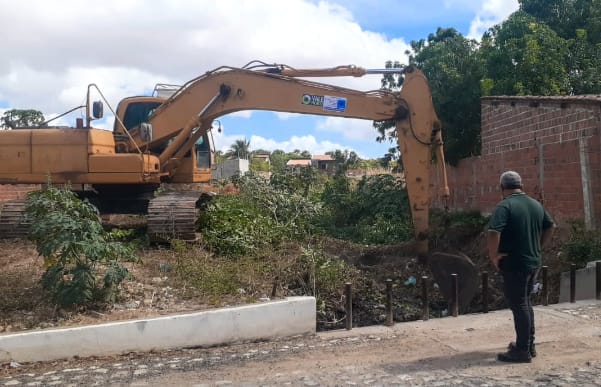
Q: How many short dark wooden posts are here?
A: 8